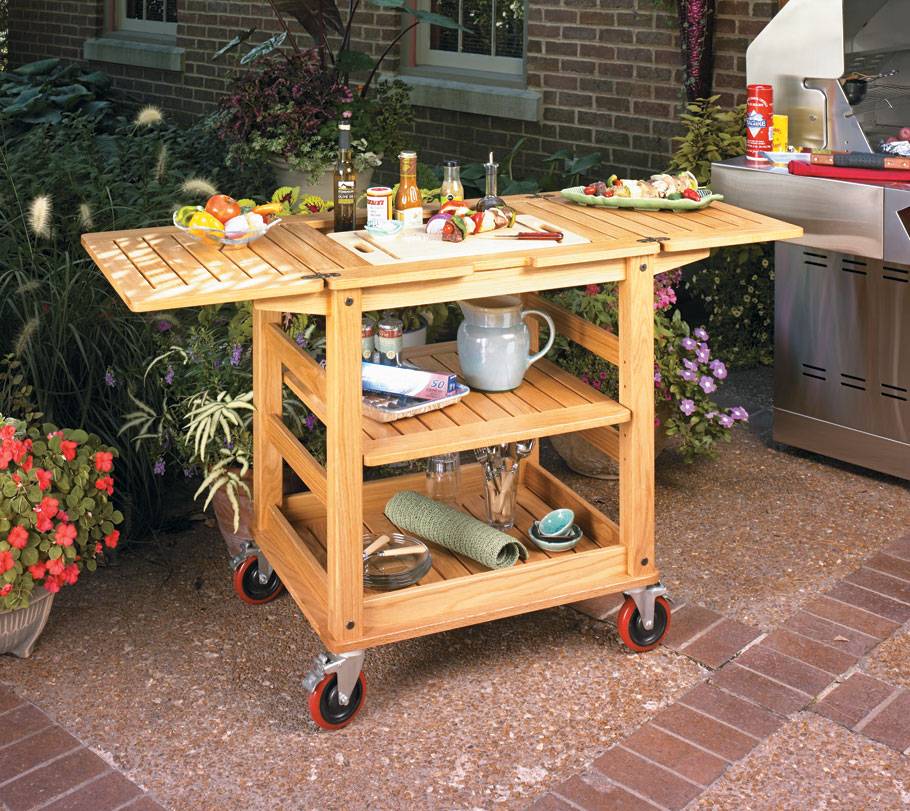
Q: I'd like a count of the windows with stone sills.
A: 2